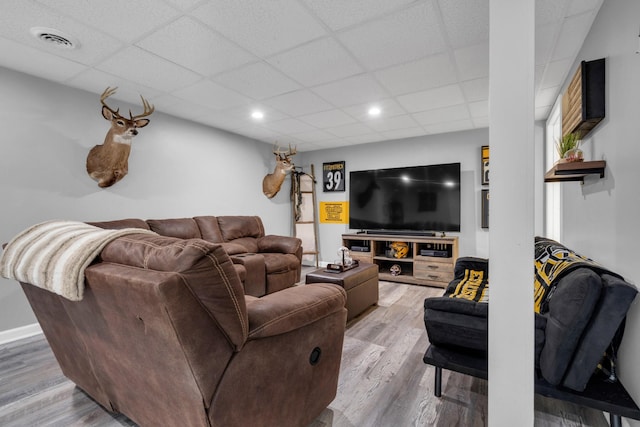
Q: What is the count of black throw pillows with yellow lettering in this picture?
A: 1